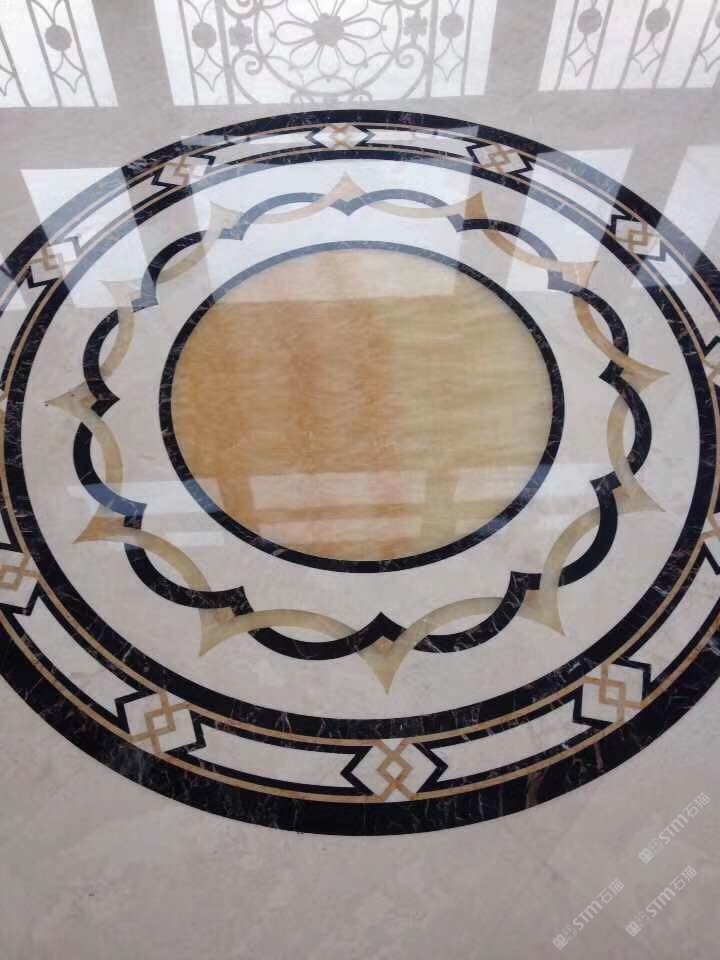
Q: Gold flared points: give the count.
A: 12